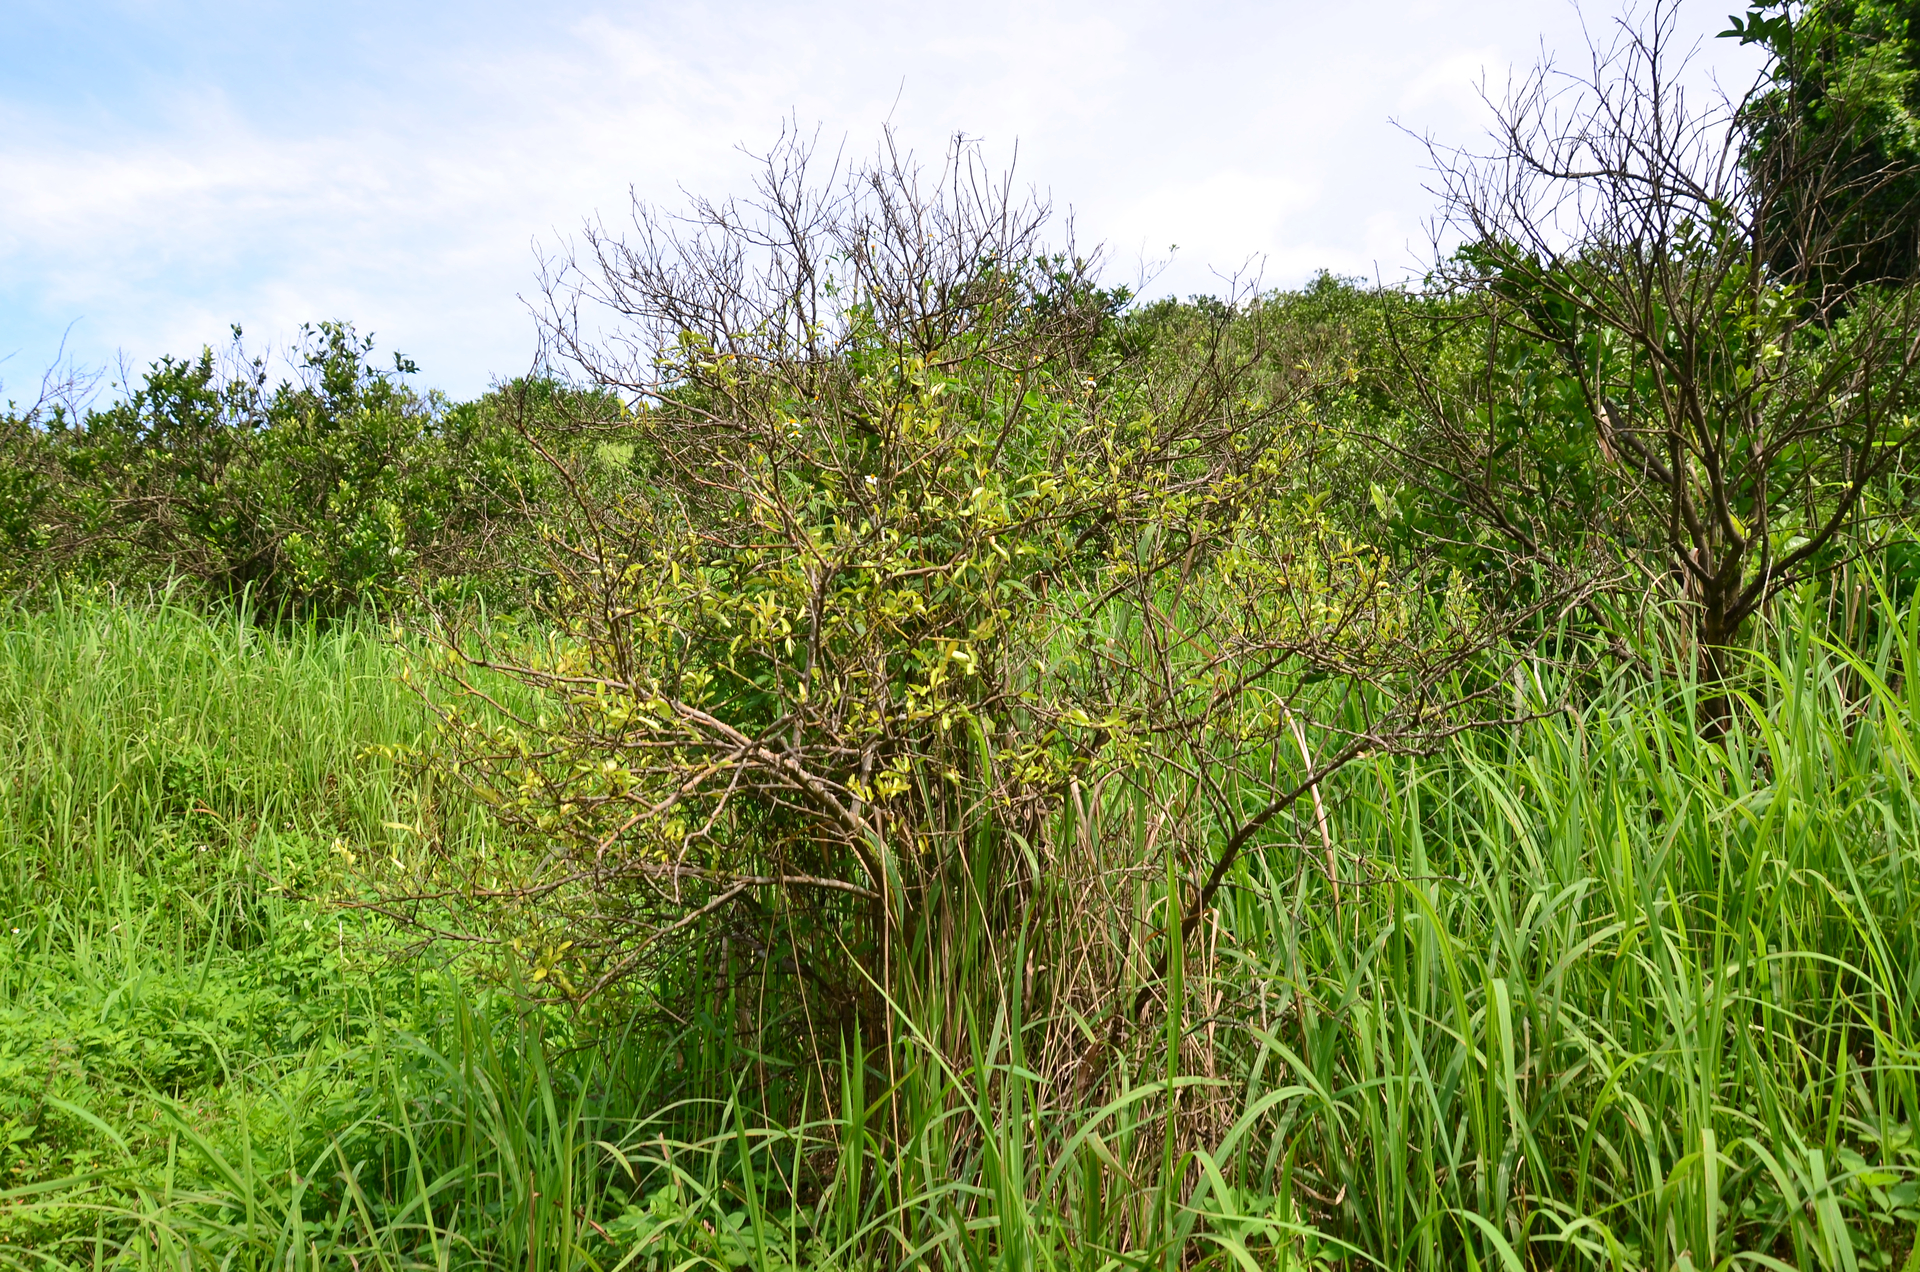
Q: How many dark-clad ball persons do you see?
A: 0